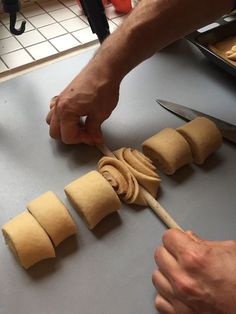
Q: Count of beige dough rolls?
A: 6